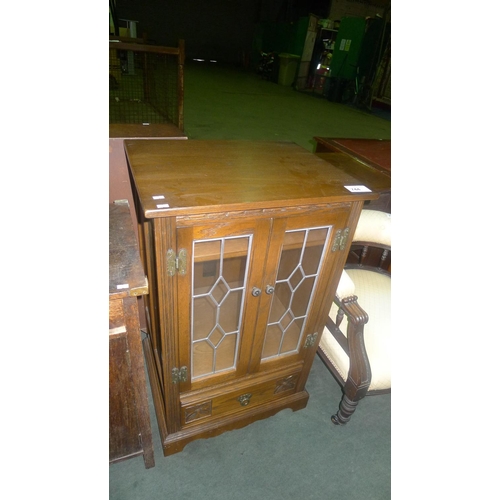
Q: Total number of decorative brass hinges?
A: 4